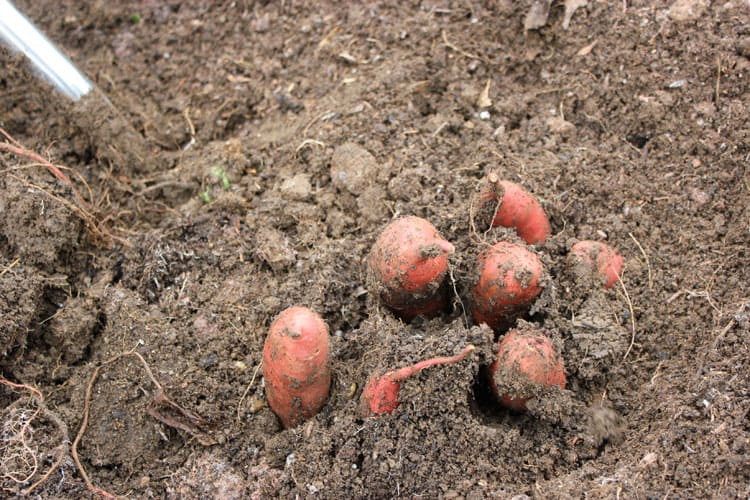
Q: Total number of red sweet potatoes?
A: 7